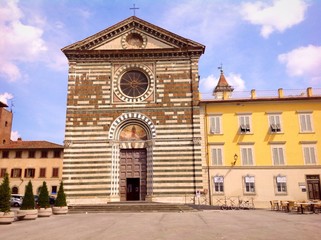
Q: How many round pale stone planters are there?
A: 4